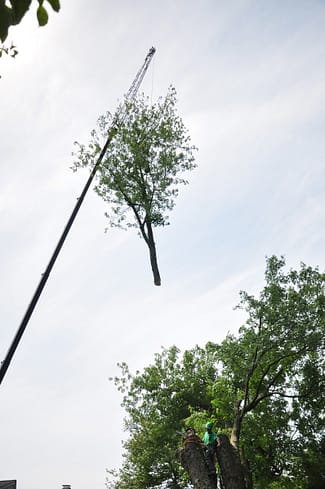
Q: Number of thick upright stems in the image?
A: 2